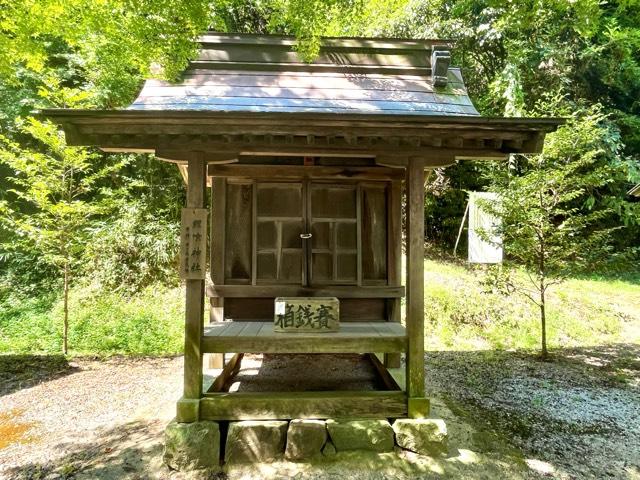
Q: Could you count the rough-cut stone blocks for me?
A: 5